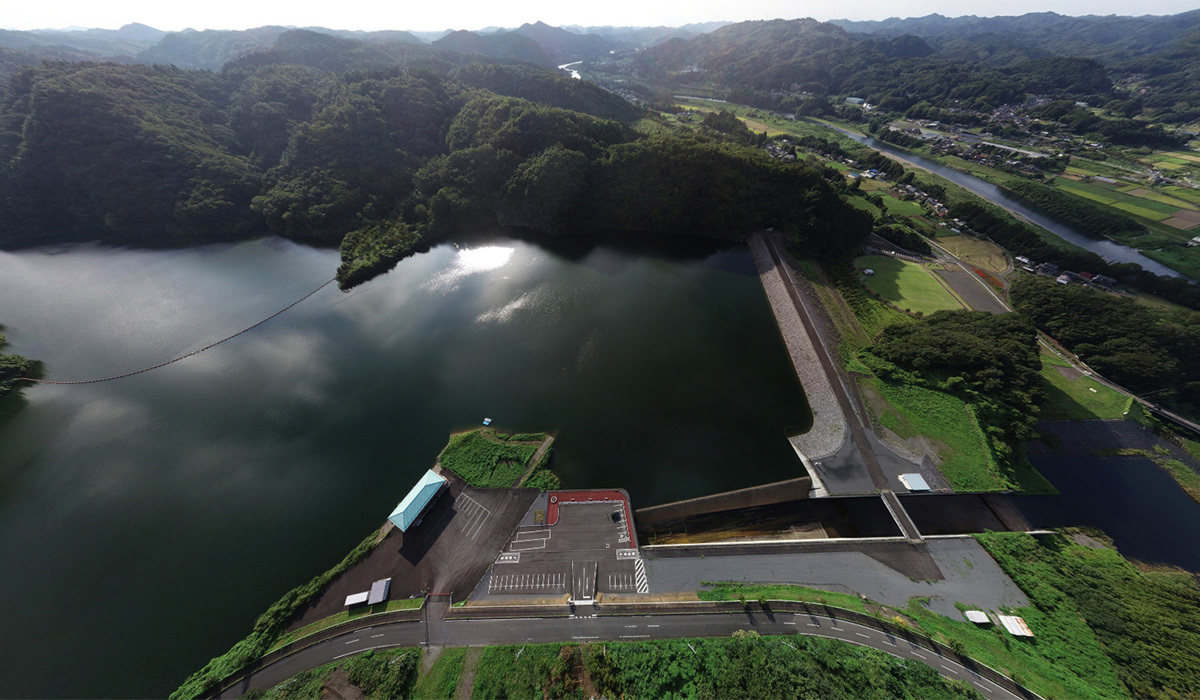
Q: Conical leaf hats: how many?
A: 0